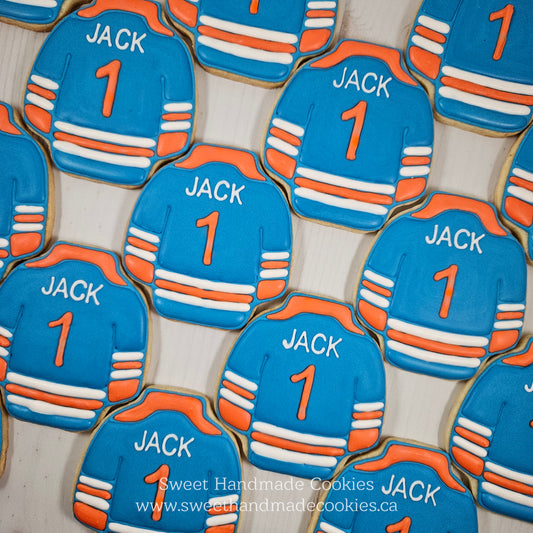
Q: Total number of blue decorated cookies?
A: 15